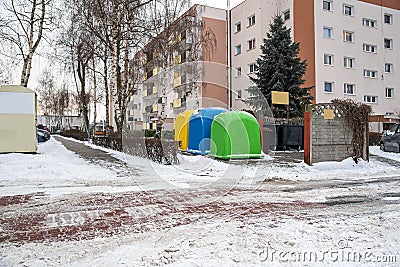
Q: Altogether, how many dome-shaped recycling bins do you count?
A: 3